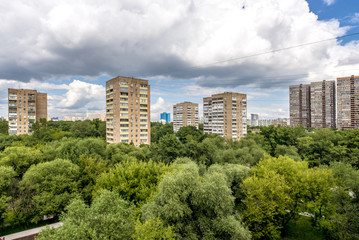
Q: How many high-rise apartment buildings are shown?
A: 7